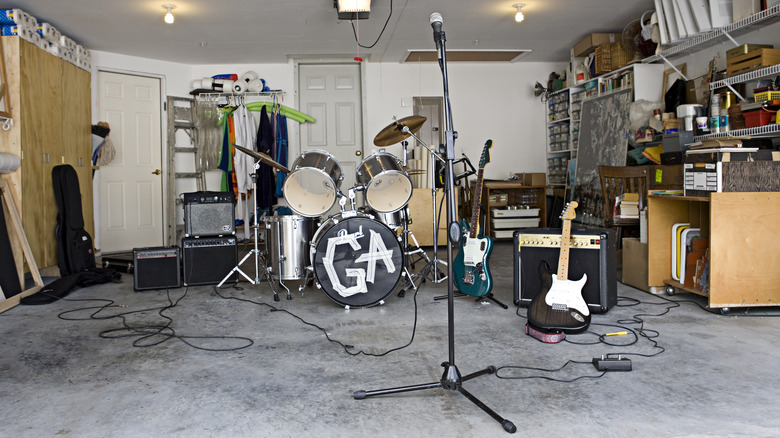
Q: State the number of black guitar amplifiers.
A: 4